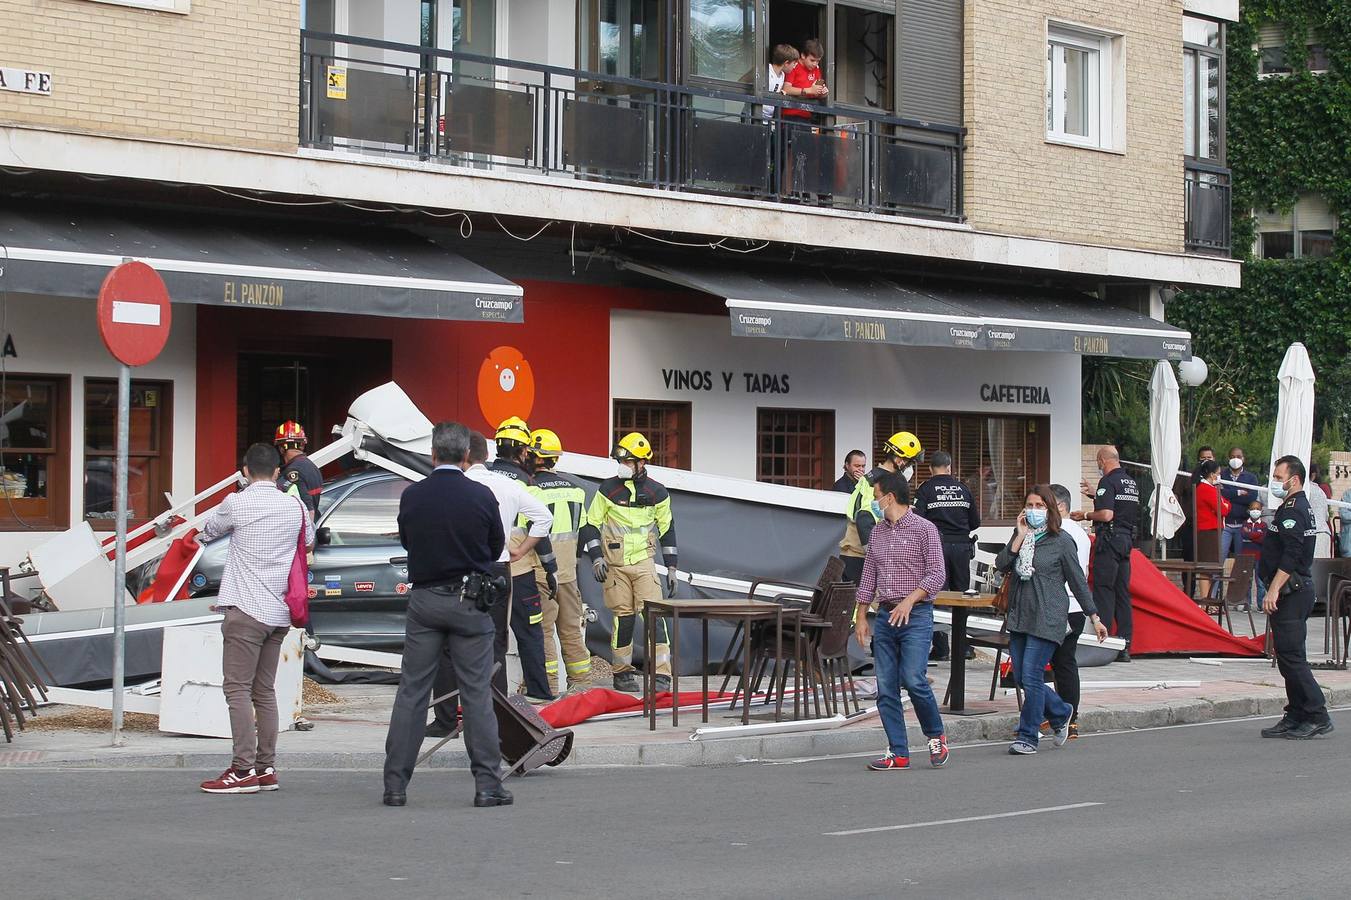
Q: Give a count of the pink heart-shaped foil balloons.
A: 0